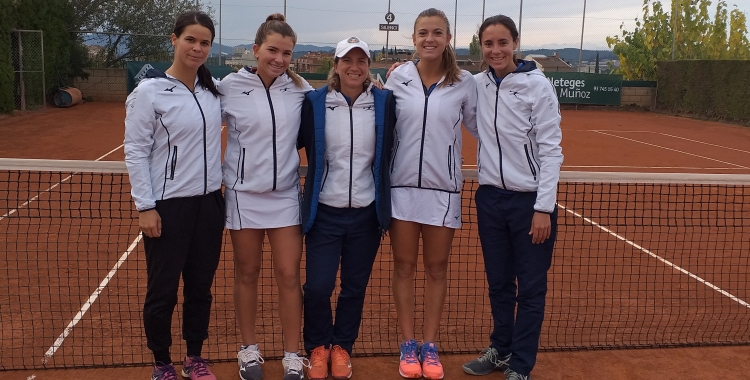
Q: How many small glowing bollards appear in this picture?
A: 0